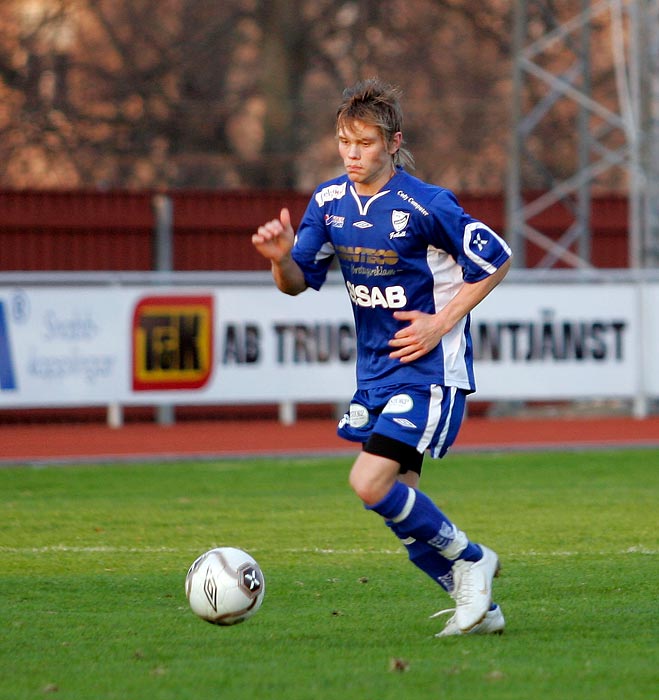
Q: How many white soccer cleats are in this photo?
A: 2